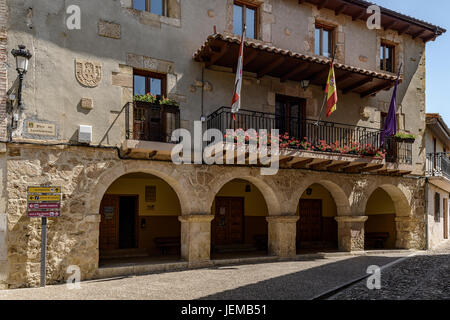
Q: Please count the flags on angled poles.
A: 3